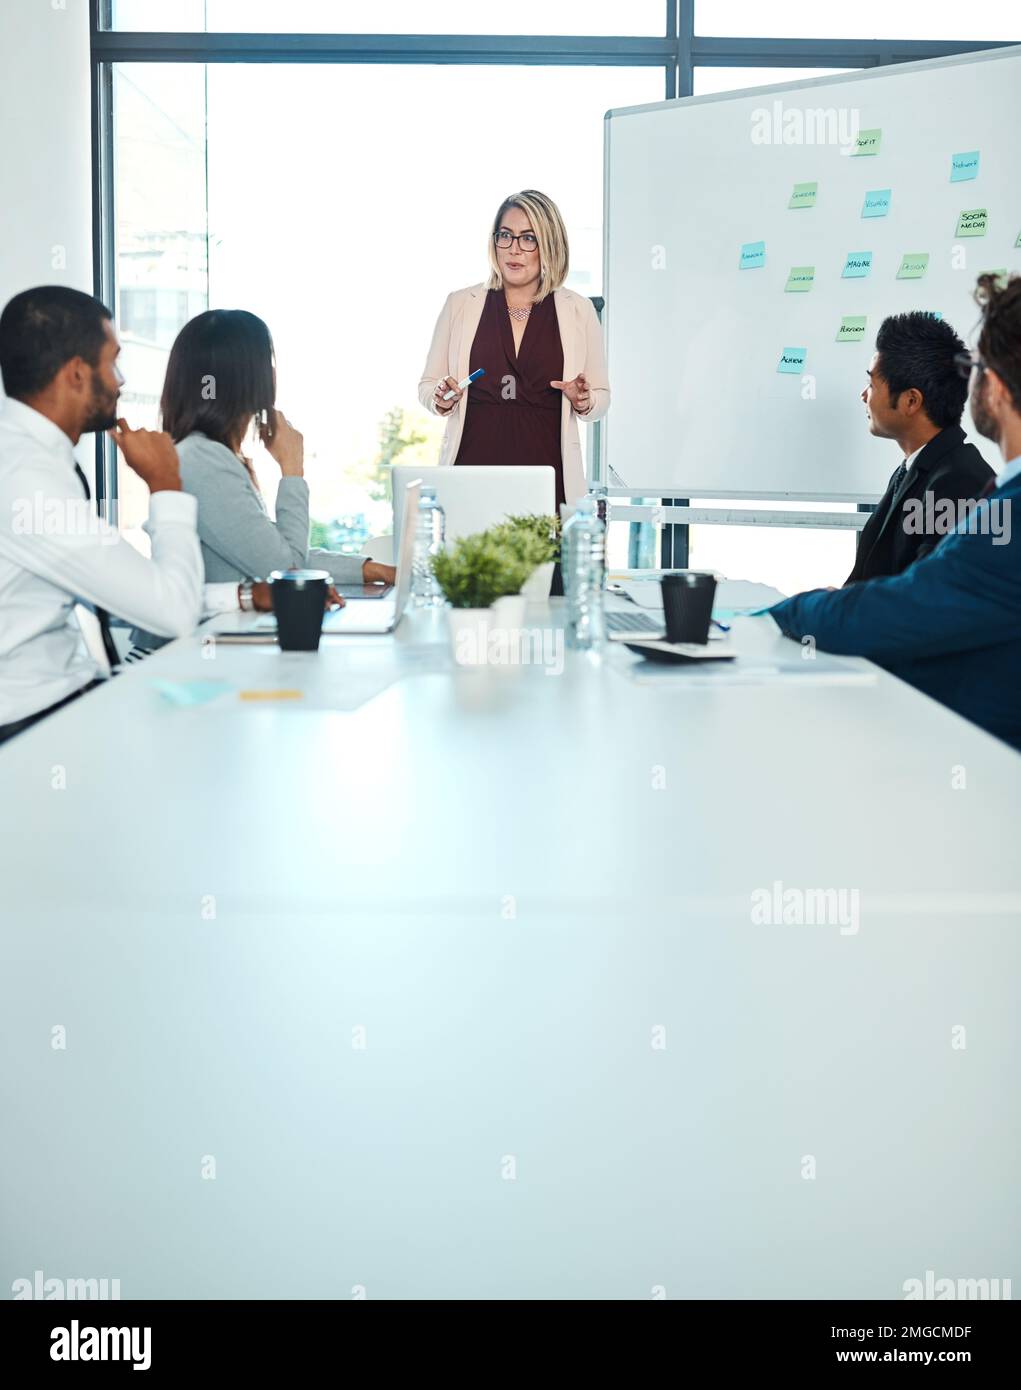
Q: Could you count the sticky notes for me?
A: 14